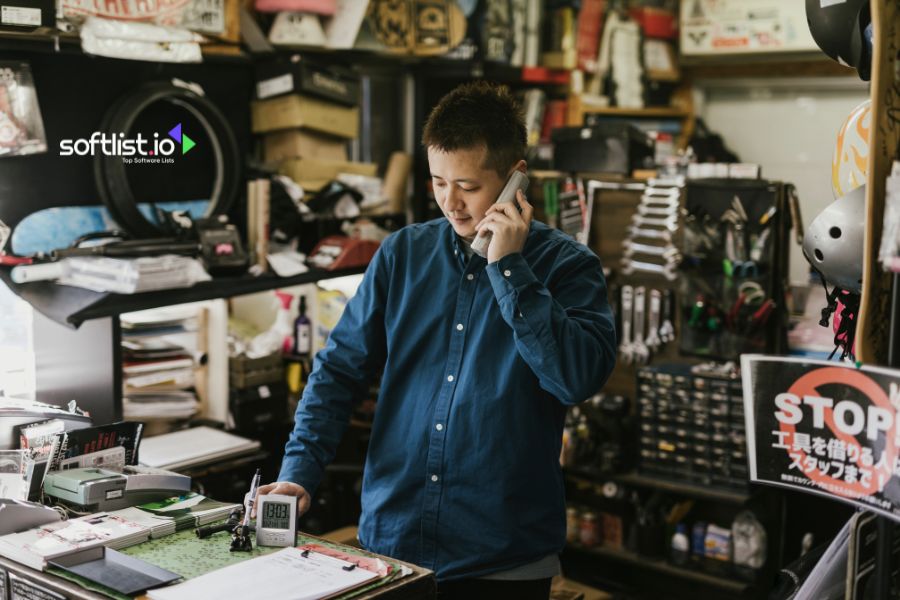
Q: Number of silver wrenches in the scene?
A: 12